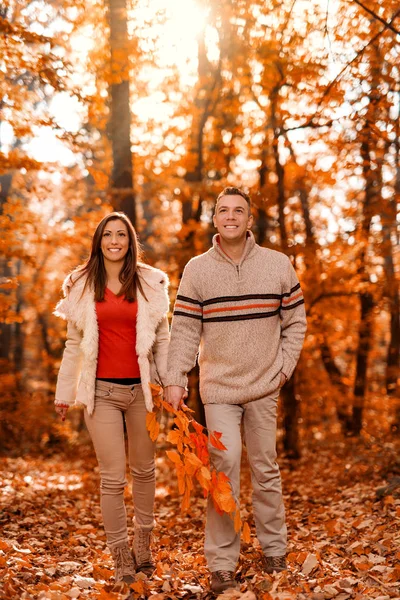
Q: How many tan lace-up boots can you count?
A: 2